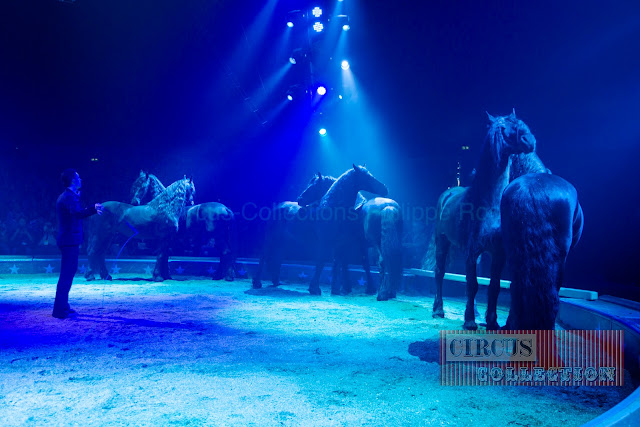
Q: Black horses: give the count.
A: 6